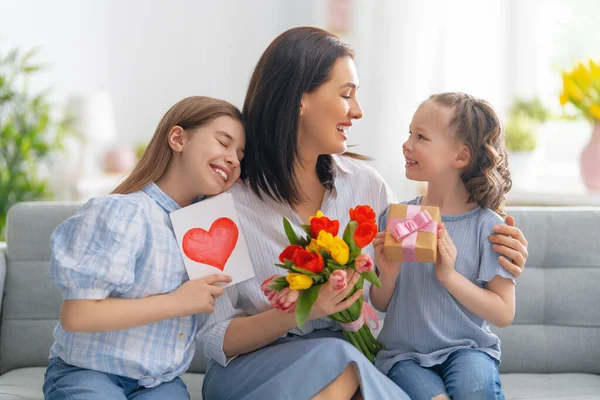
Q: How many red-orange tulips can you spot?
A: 5